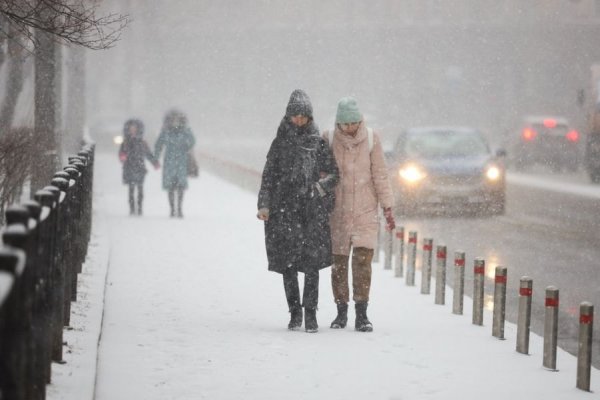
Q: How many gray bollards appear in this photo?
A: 12